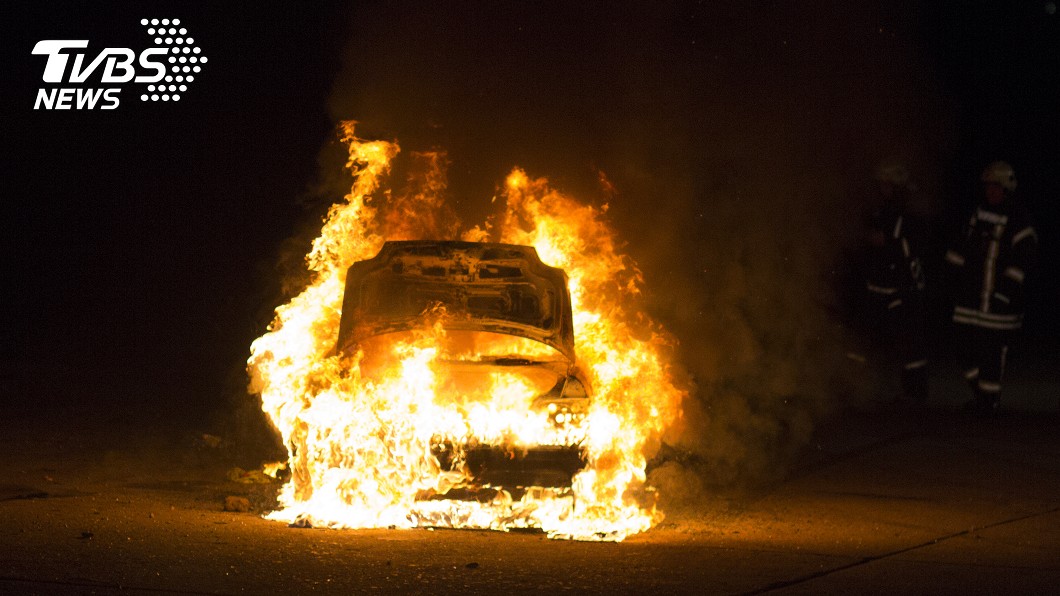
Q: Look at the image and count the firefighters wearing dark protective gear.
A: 2